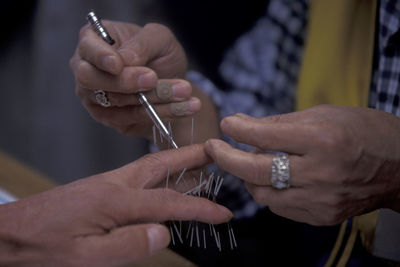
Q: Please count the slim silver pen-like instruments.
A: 1